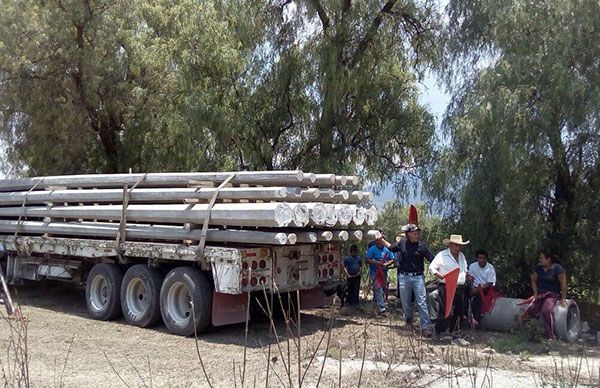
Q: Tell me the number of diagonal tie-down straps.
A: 3